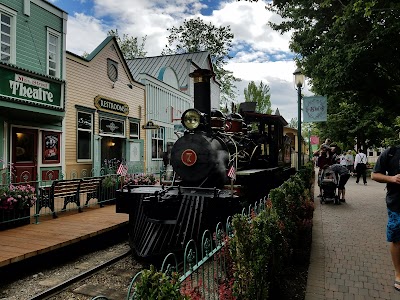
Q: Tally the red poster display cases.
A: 1